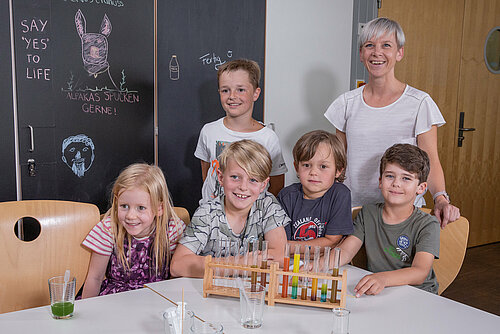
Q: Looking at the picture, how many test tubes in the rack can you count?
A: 12